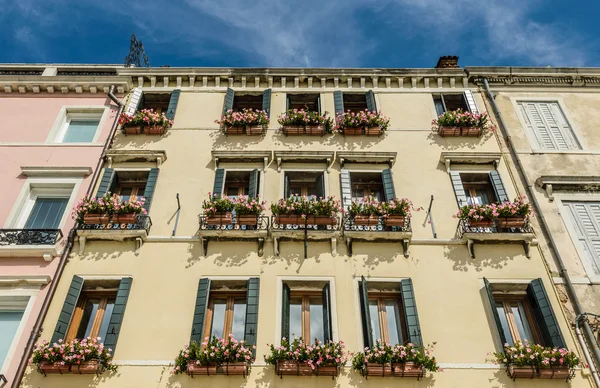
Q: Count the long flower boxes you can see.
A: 15